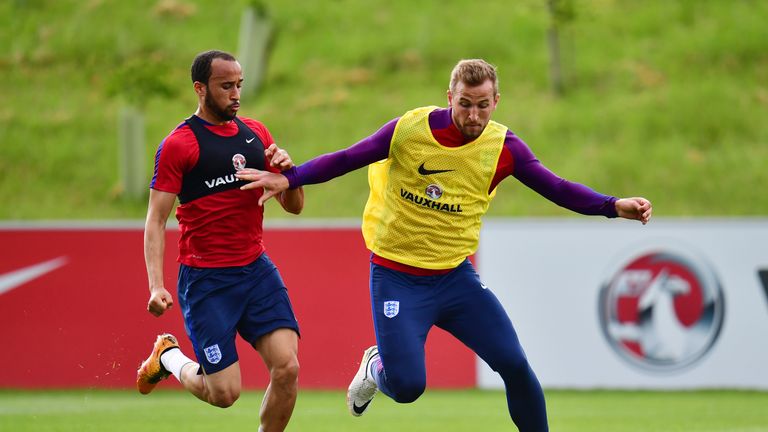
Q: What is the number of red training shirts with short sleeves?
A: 1